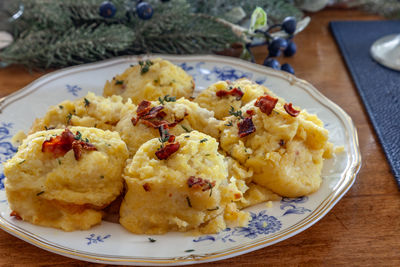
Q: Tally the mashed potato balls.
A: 7